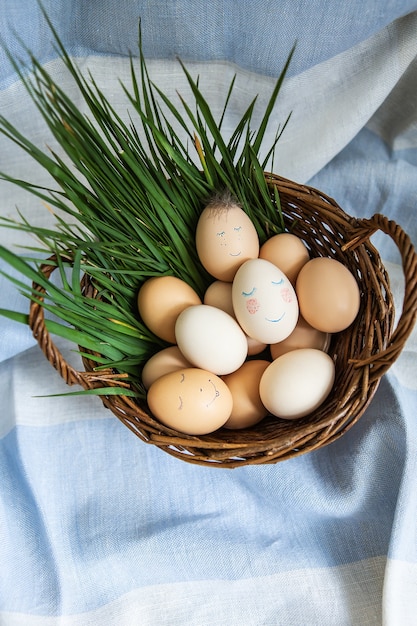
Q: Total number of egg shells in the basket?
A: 12